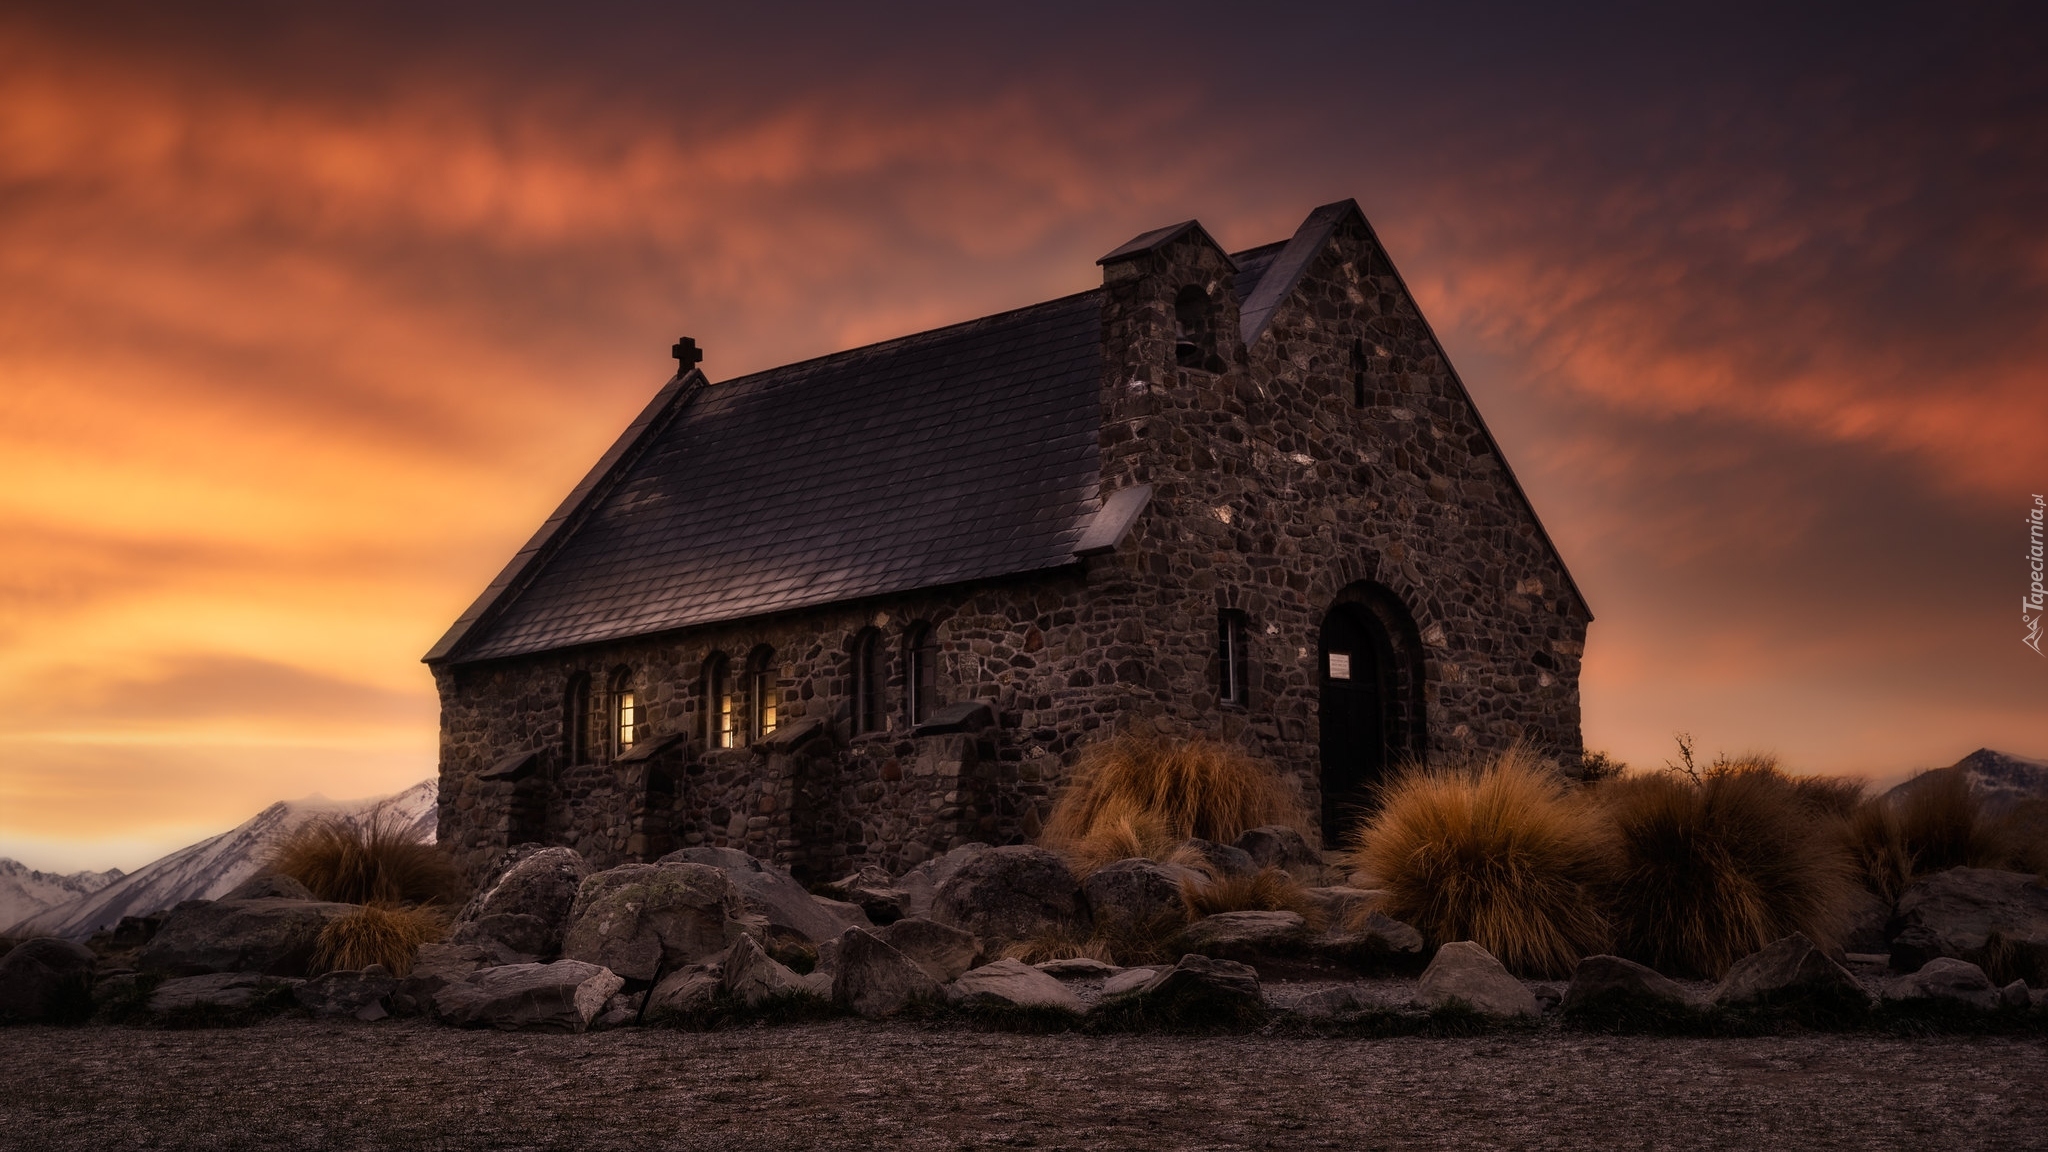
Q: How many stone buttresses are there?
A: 4